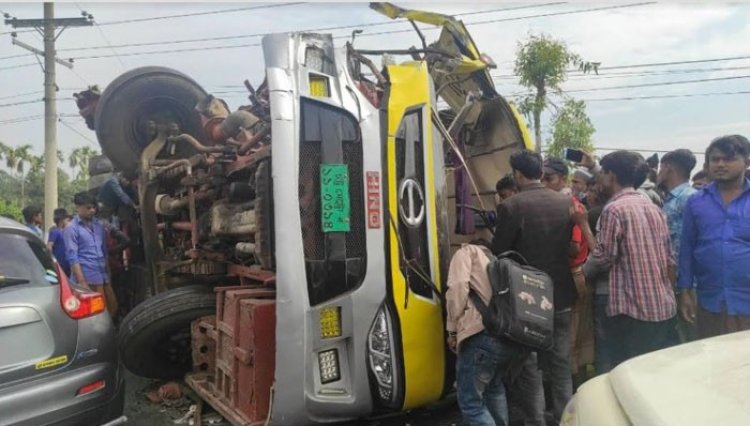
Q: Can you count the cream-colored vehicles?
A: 1